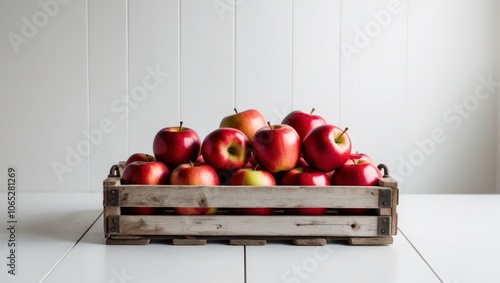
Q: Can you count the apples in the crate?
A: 13